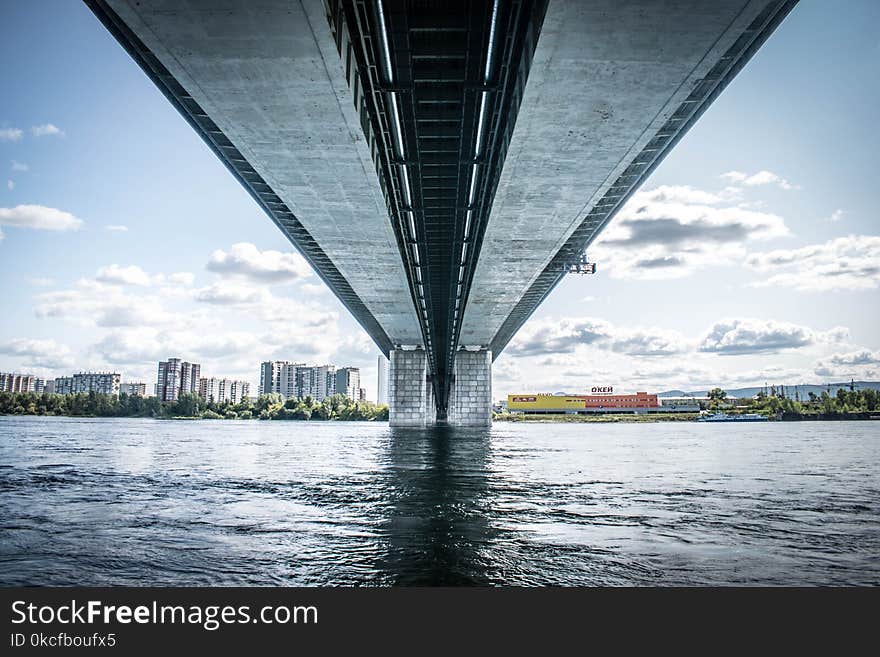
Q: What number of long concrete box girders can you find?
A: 2